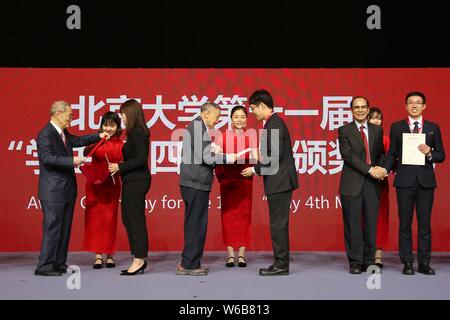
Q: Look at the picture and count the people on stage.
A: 9